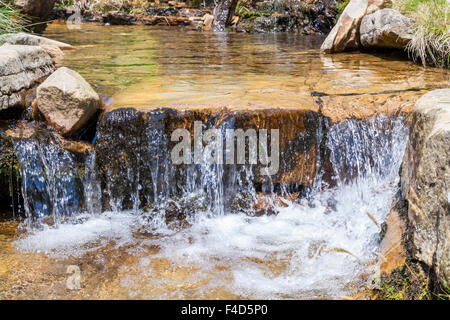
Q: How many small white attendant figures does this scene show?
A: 0